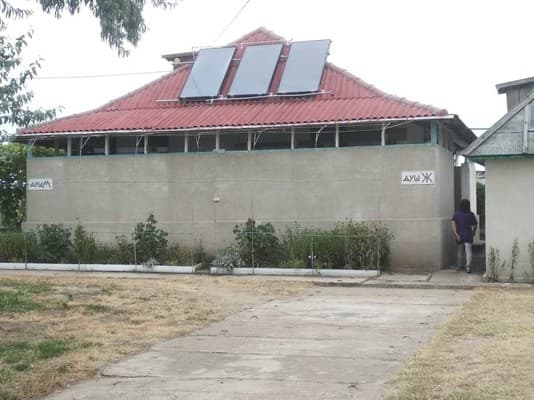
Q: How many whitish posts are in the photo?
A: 9